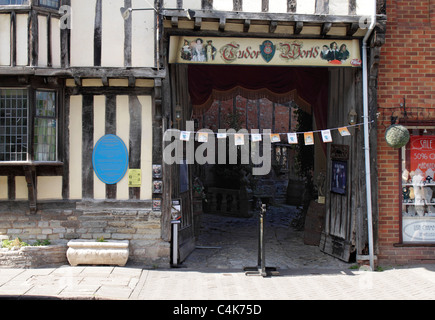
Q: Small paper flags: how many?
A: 10